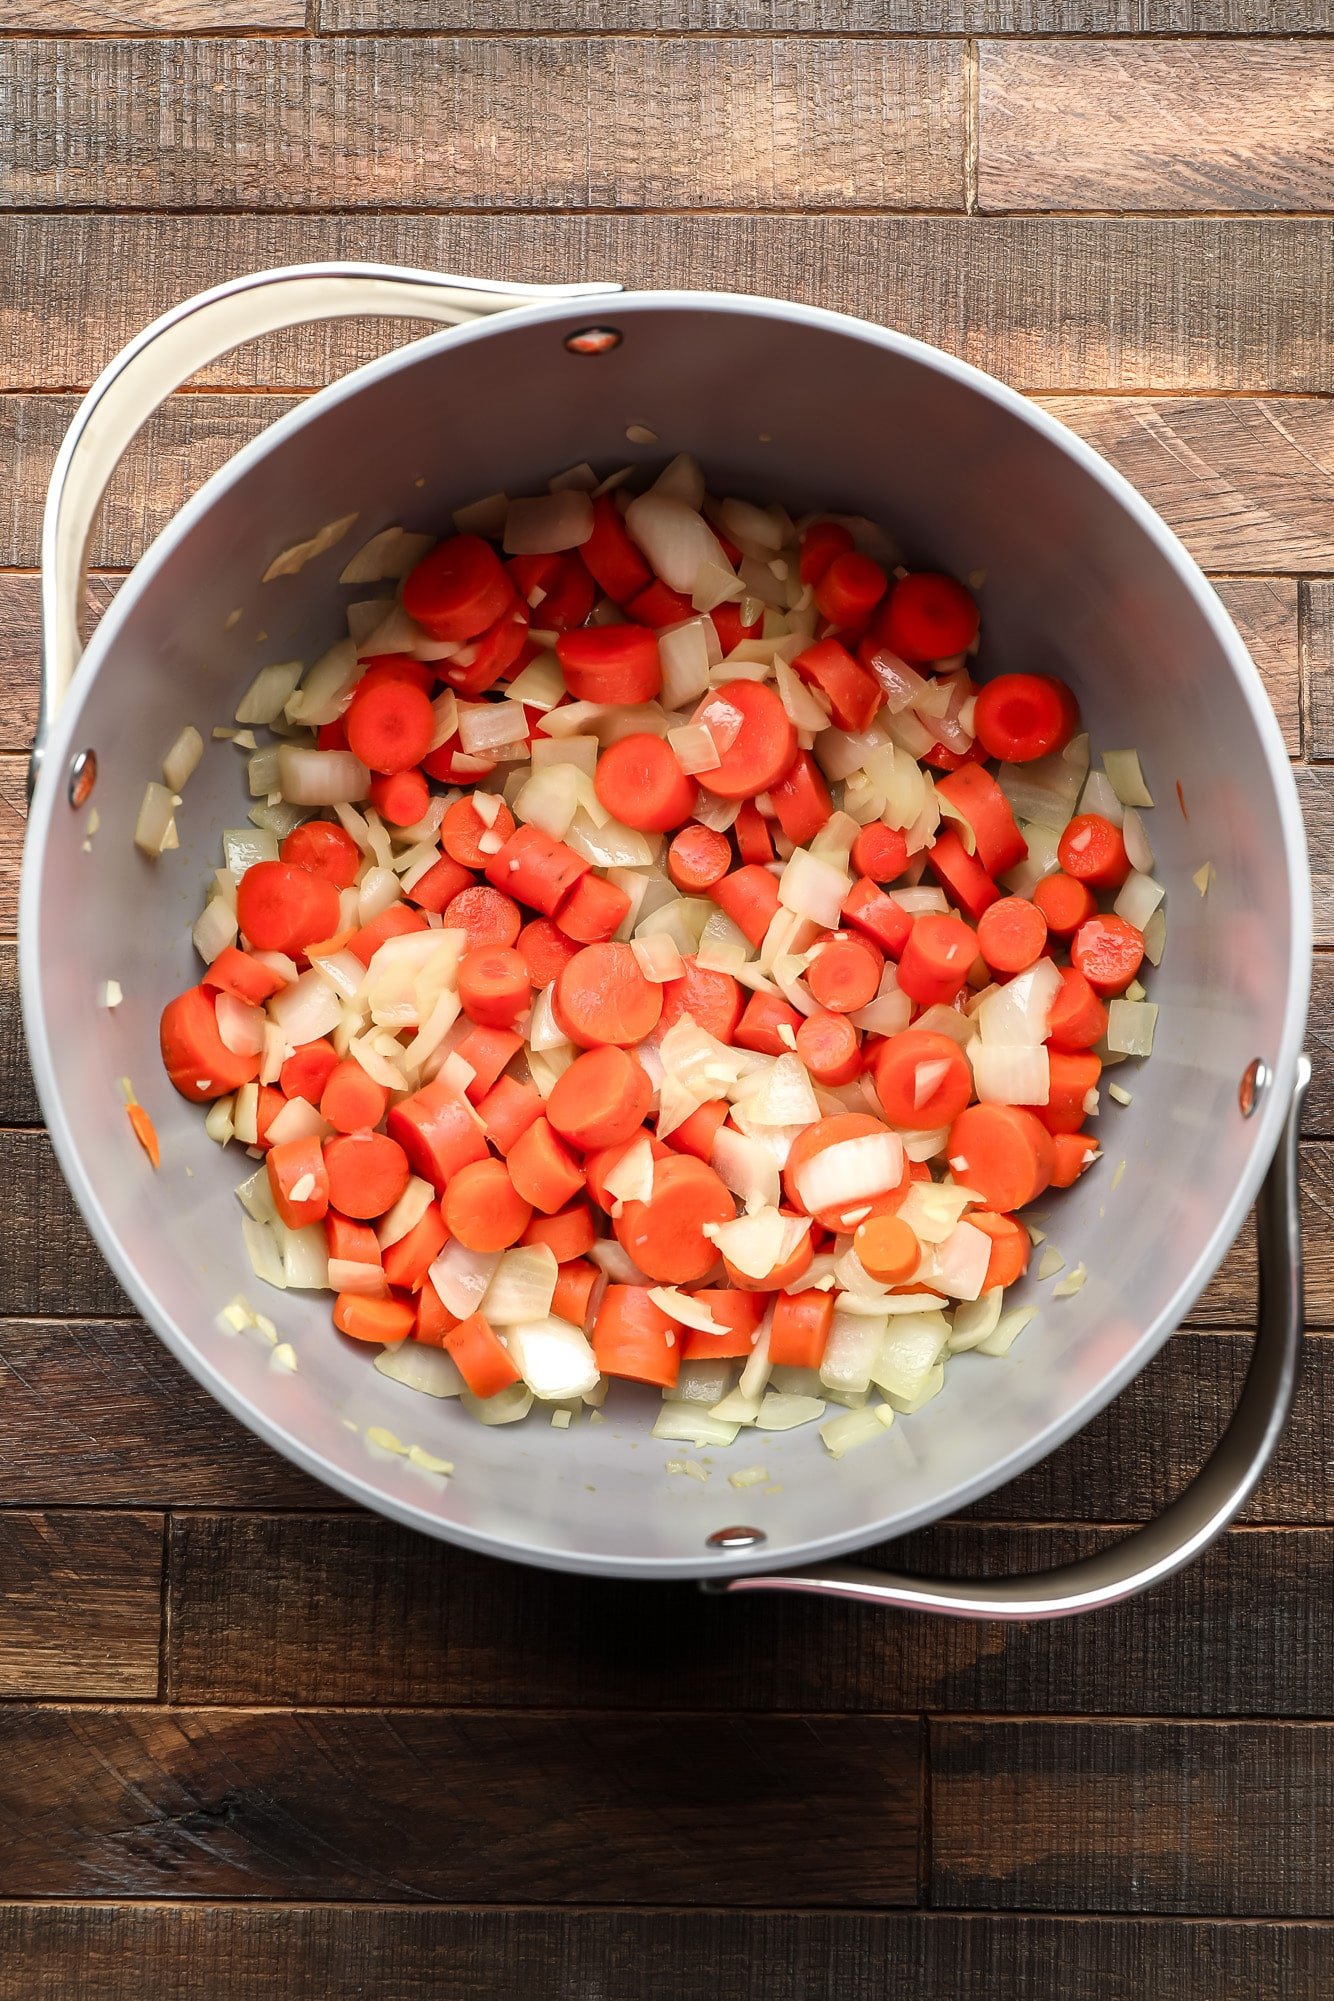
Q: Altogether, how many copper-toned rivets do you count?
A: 4